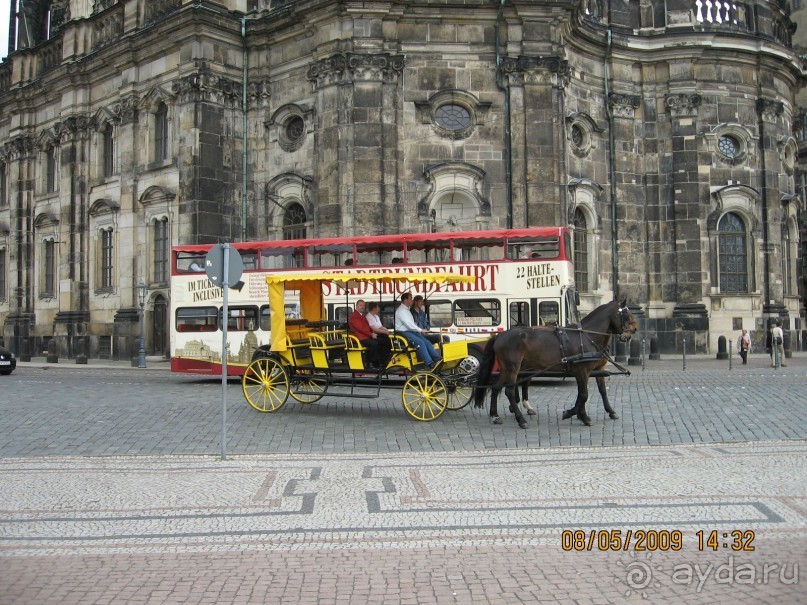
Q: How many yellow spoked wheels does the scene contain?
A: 4